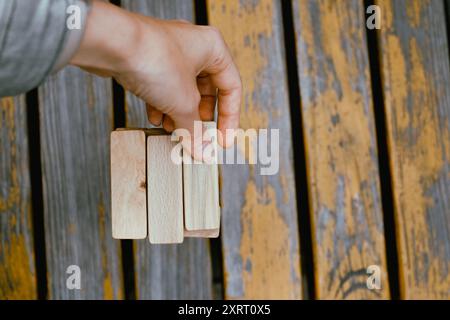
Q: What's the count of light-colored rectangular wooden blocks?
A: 3